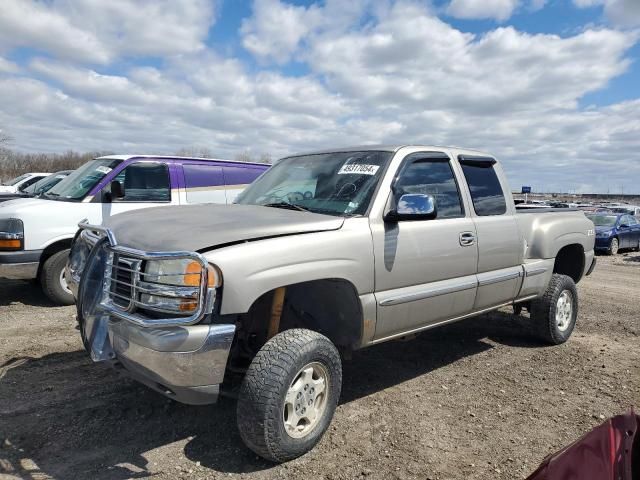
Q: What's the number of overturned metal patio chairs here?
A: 0